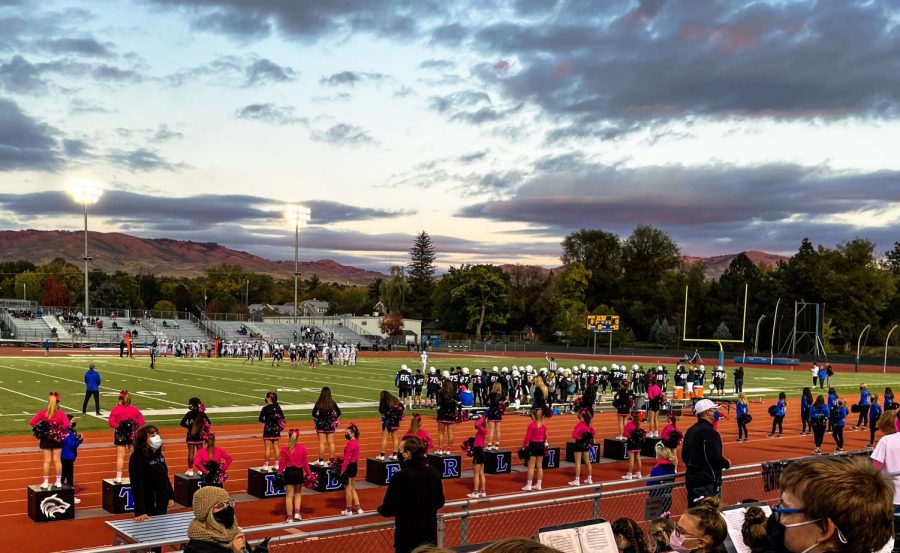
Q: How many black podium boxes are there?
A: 12